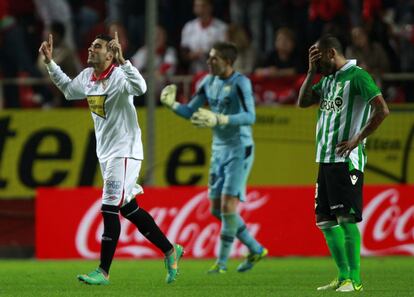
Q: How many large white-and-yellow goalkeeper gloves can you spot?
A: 2